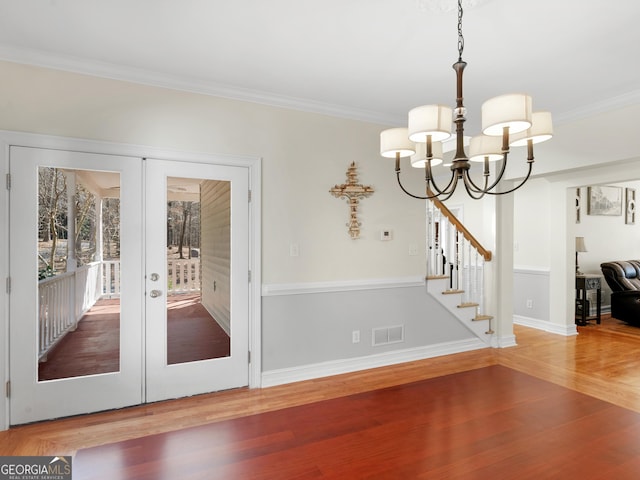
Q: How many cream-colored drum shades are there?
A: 6